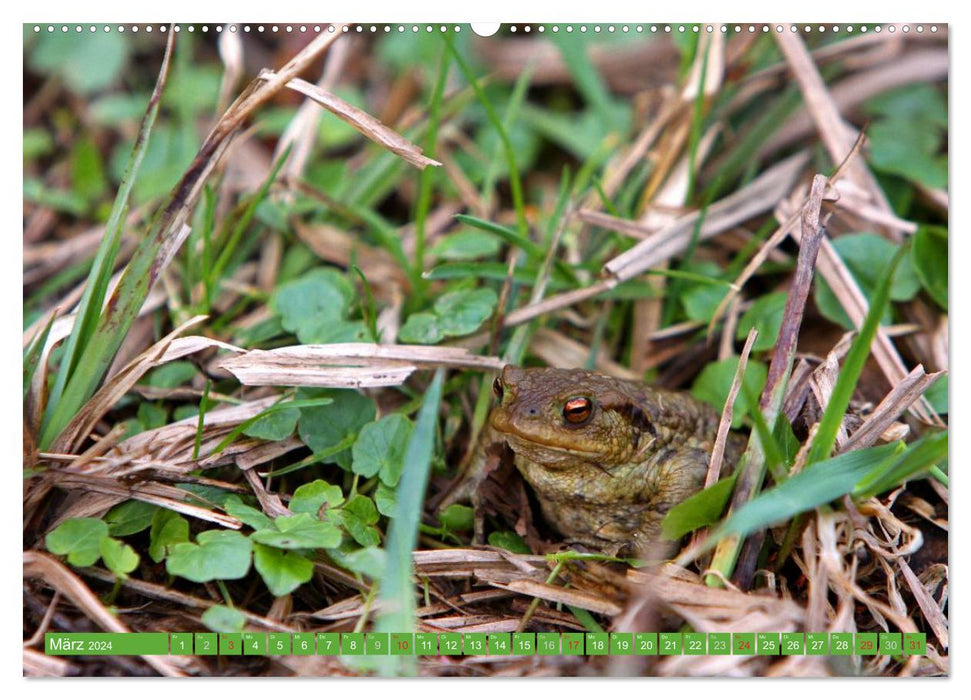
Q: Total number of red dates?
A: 6